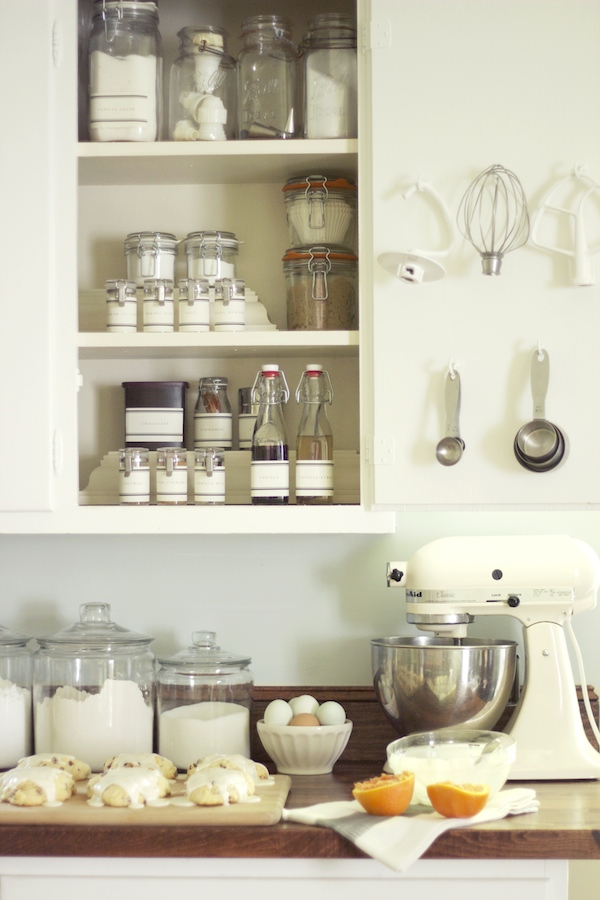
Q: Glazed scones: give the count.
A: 6